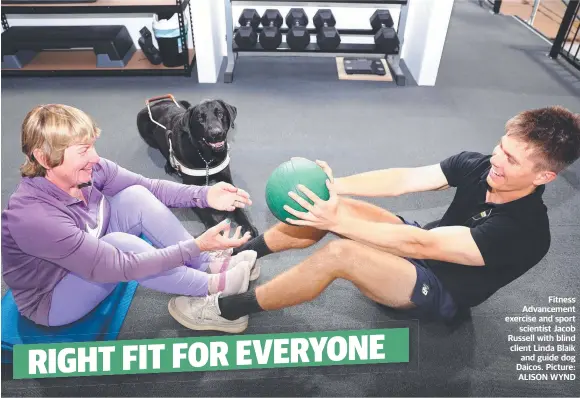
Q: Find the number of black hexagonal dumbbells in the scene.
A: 5